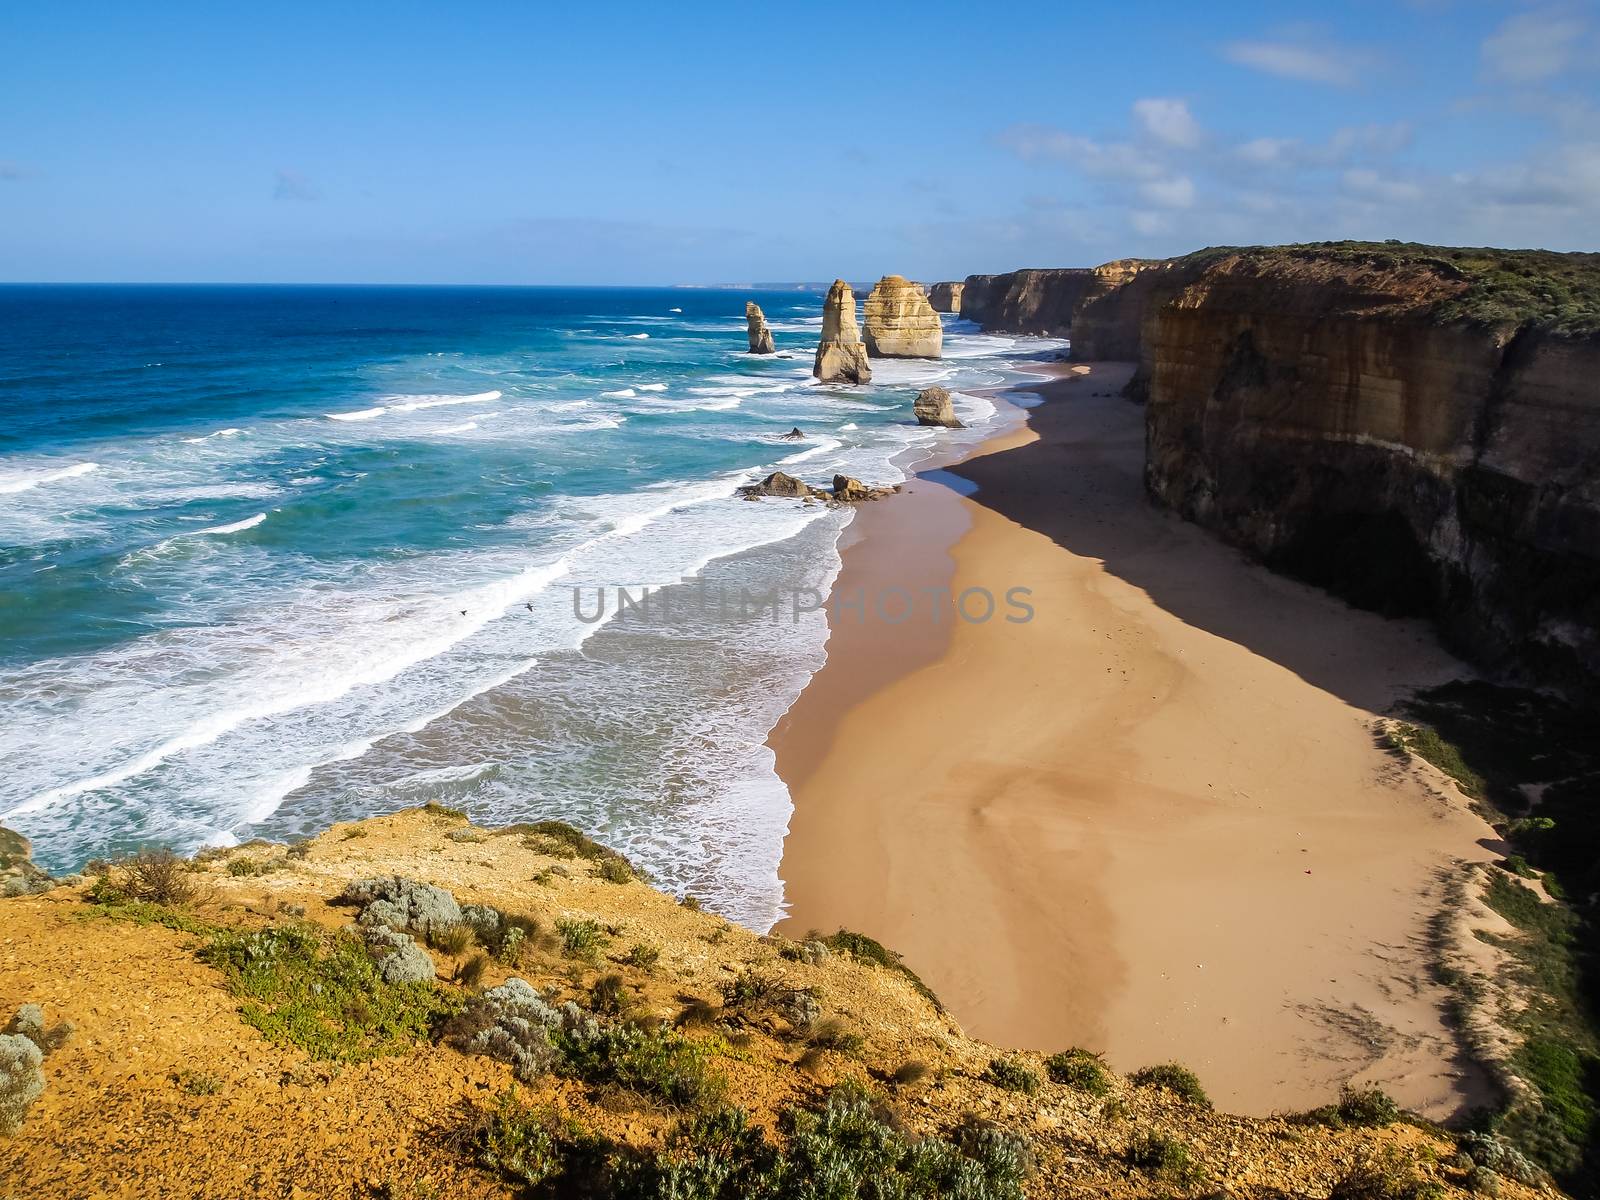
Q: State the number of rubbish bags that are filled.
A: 0